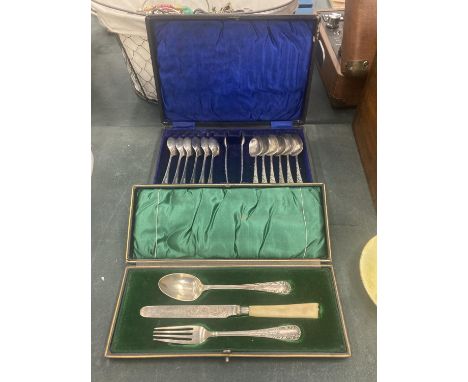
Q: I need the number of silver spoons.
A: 13